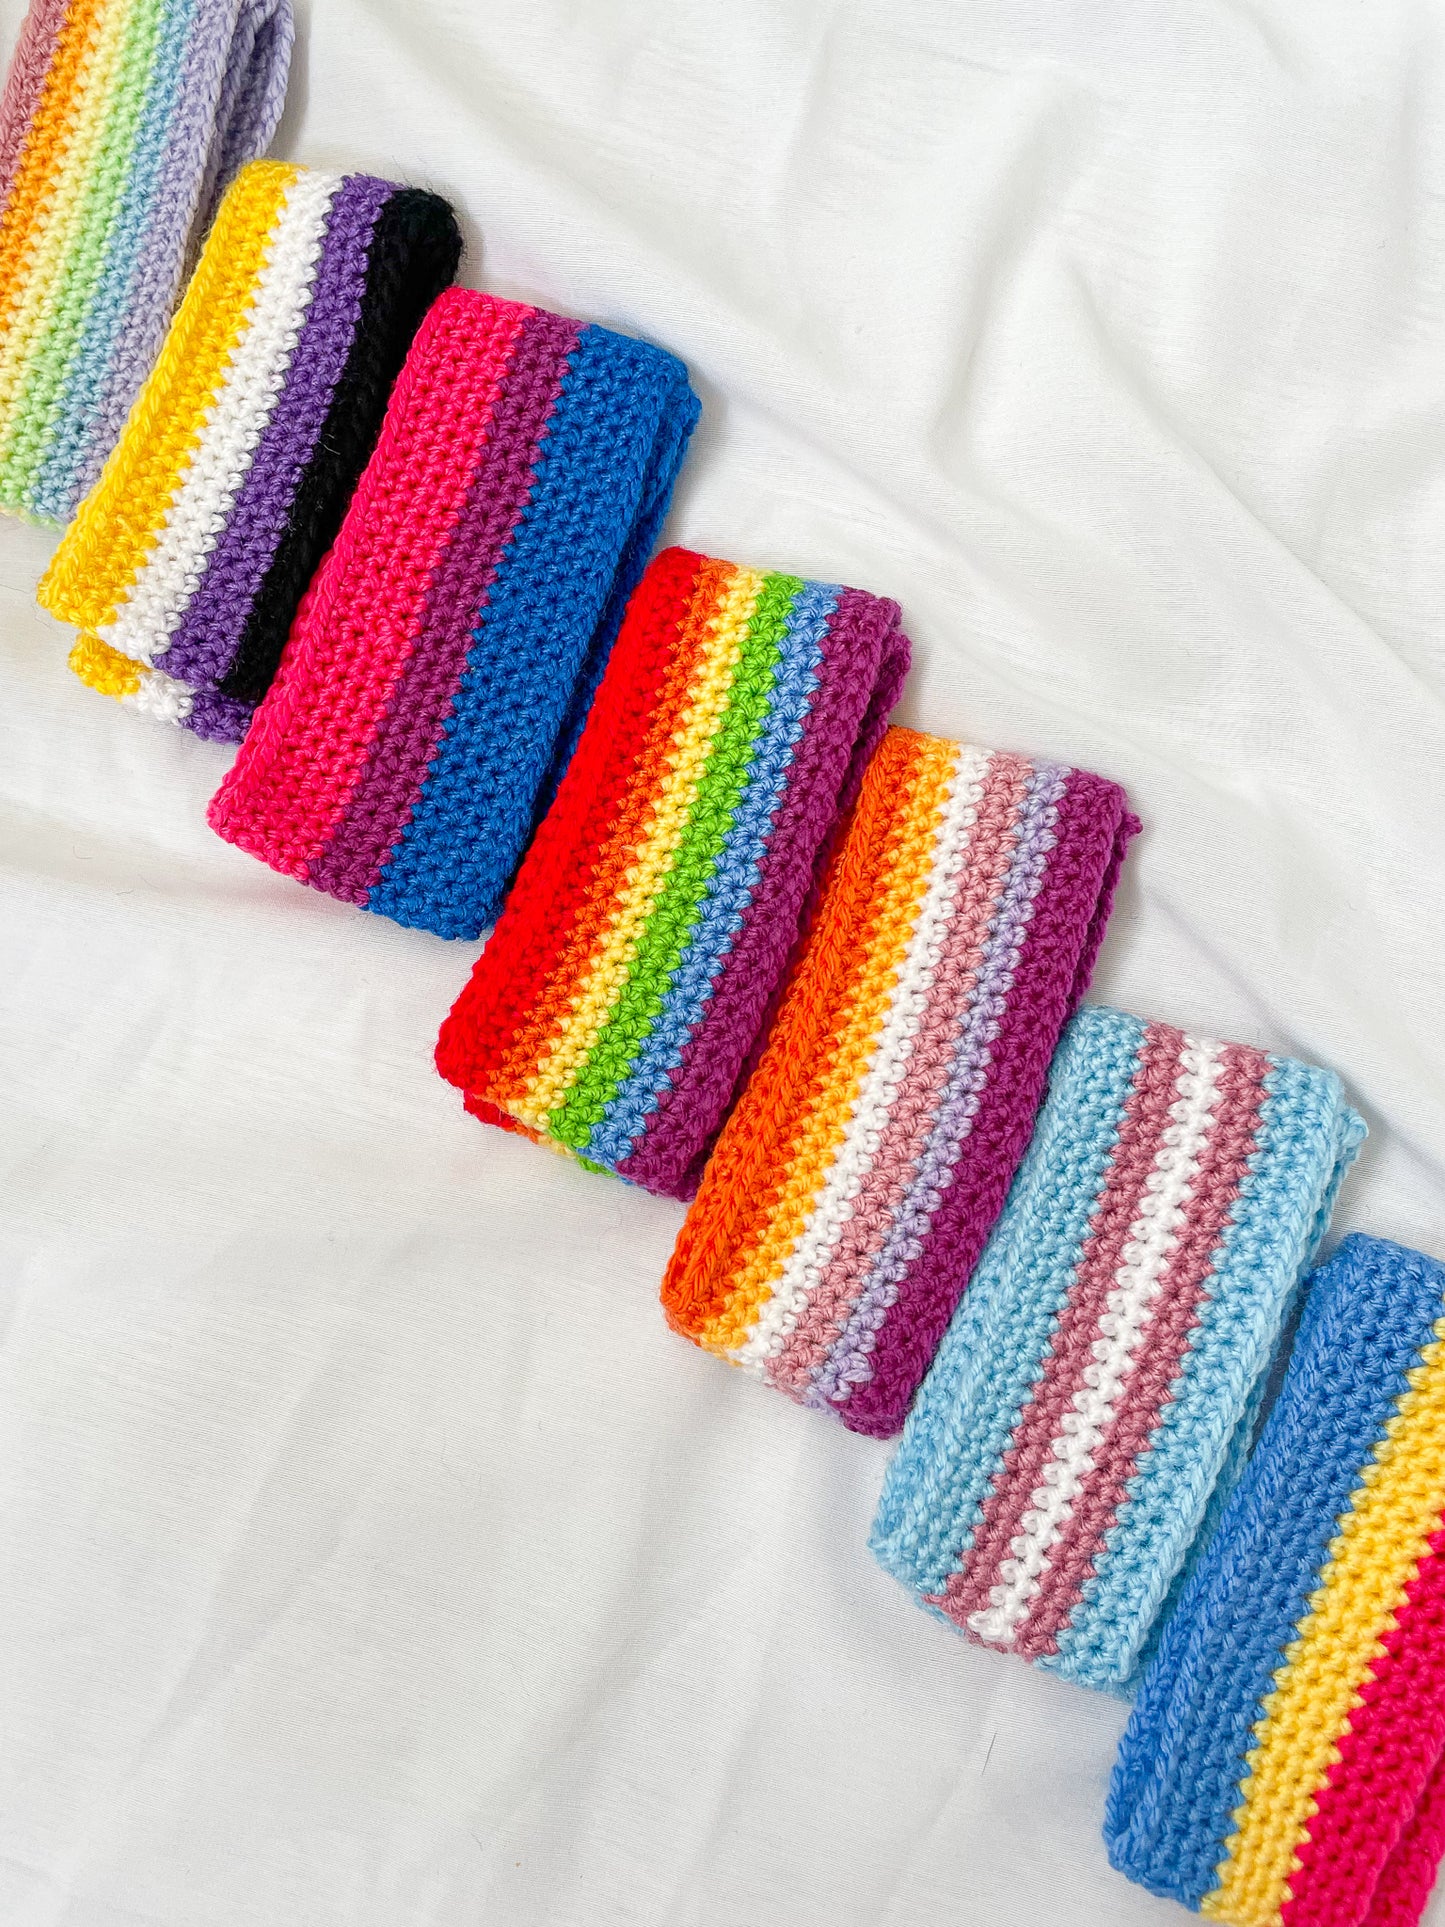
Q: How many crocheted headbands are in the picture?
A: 7